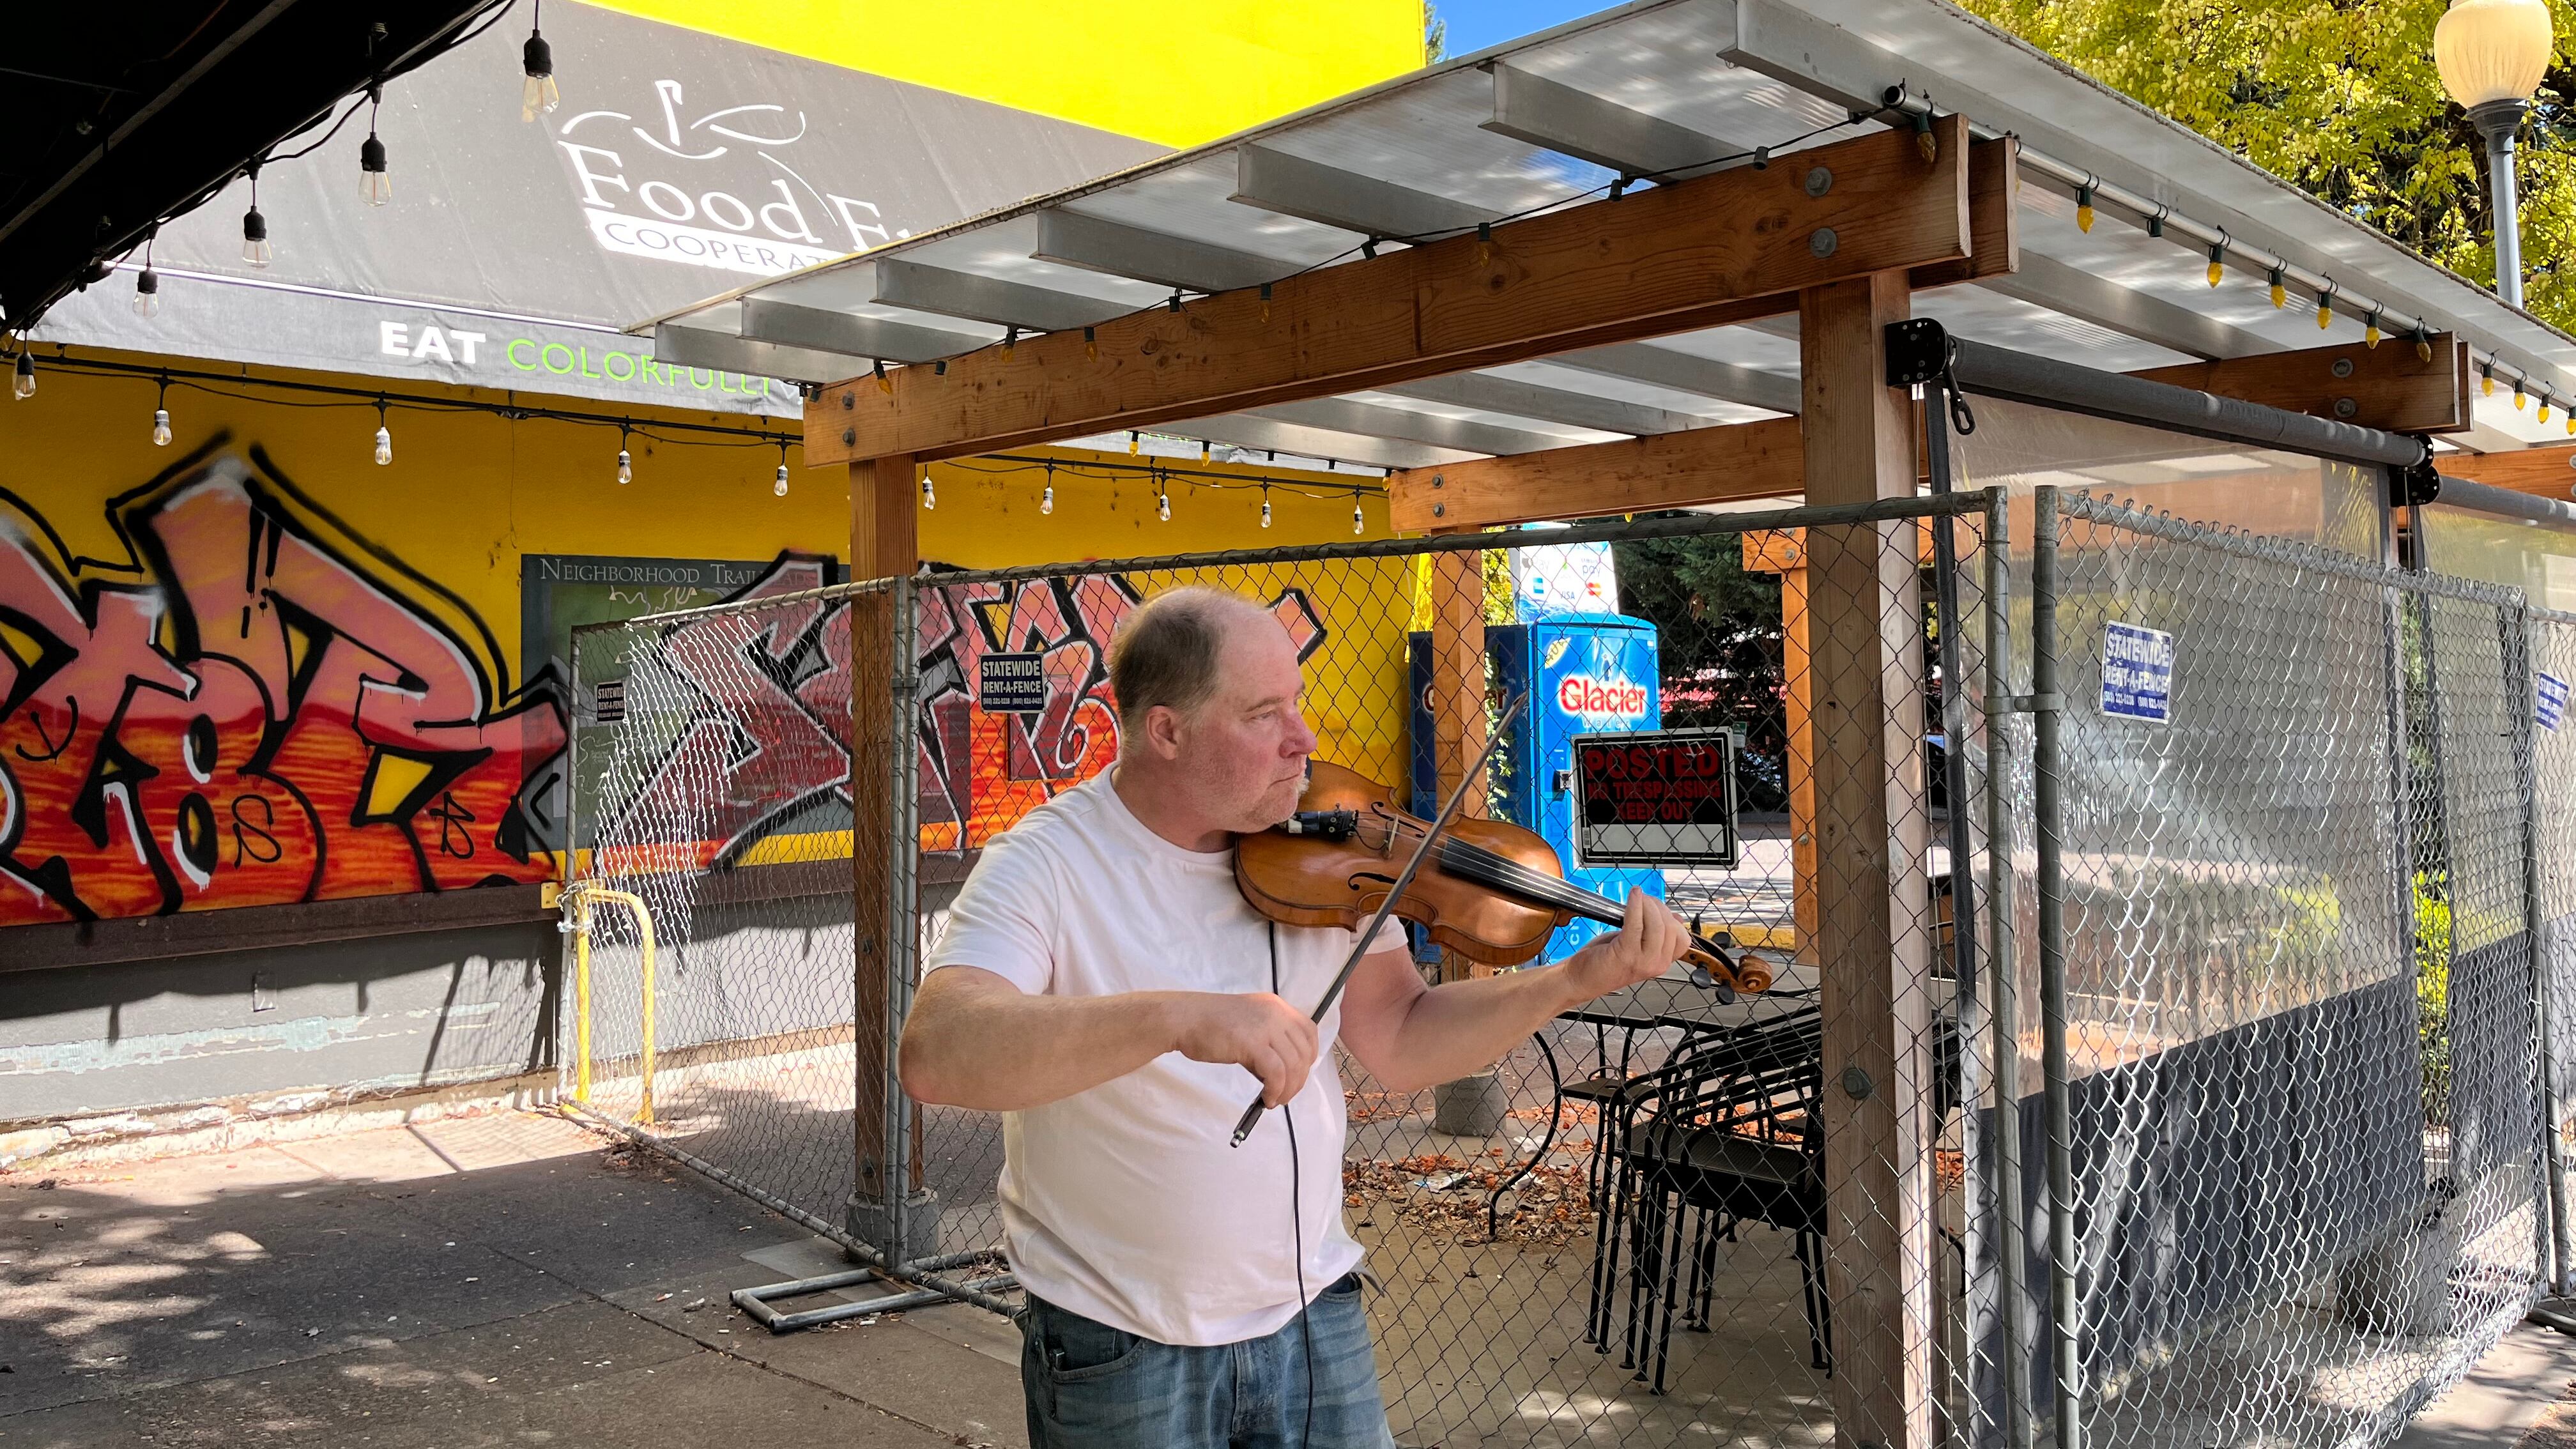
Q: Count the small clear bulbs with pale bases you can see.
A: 9